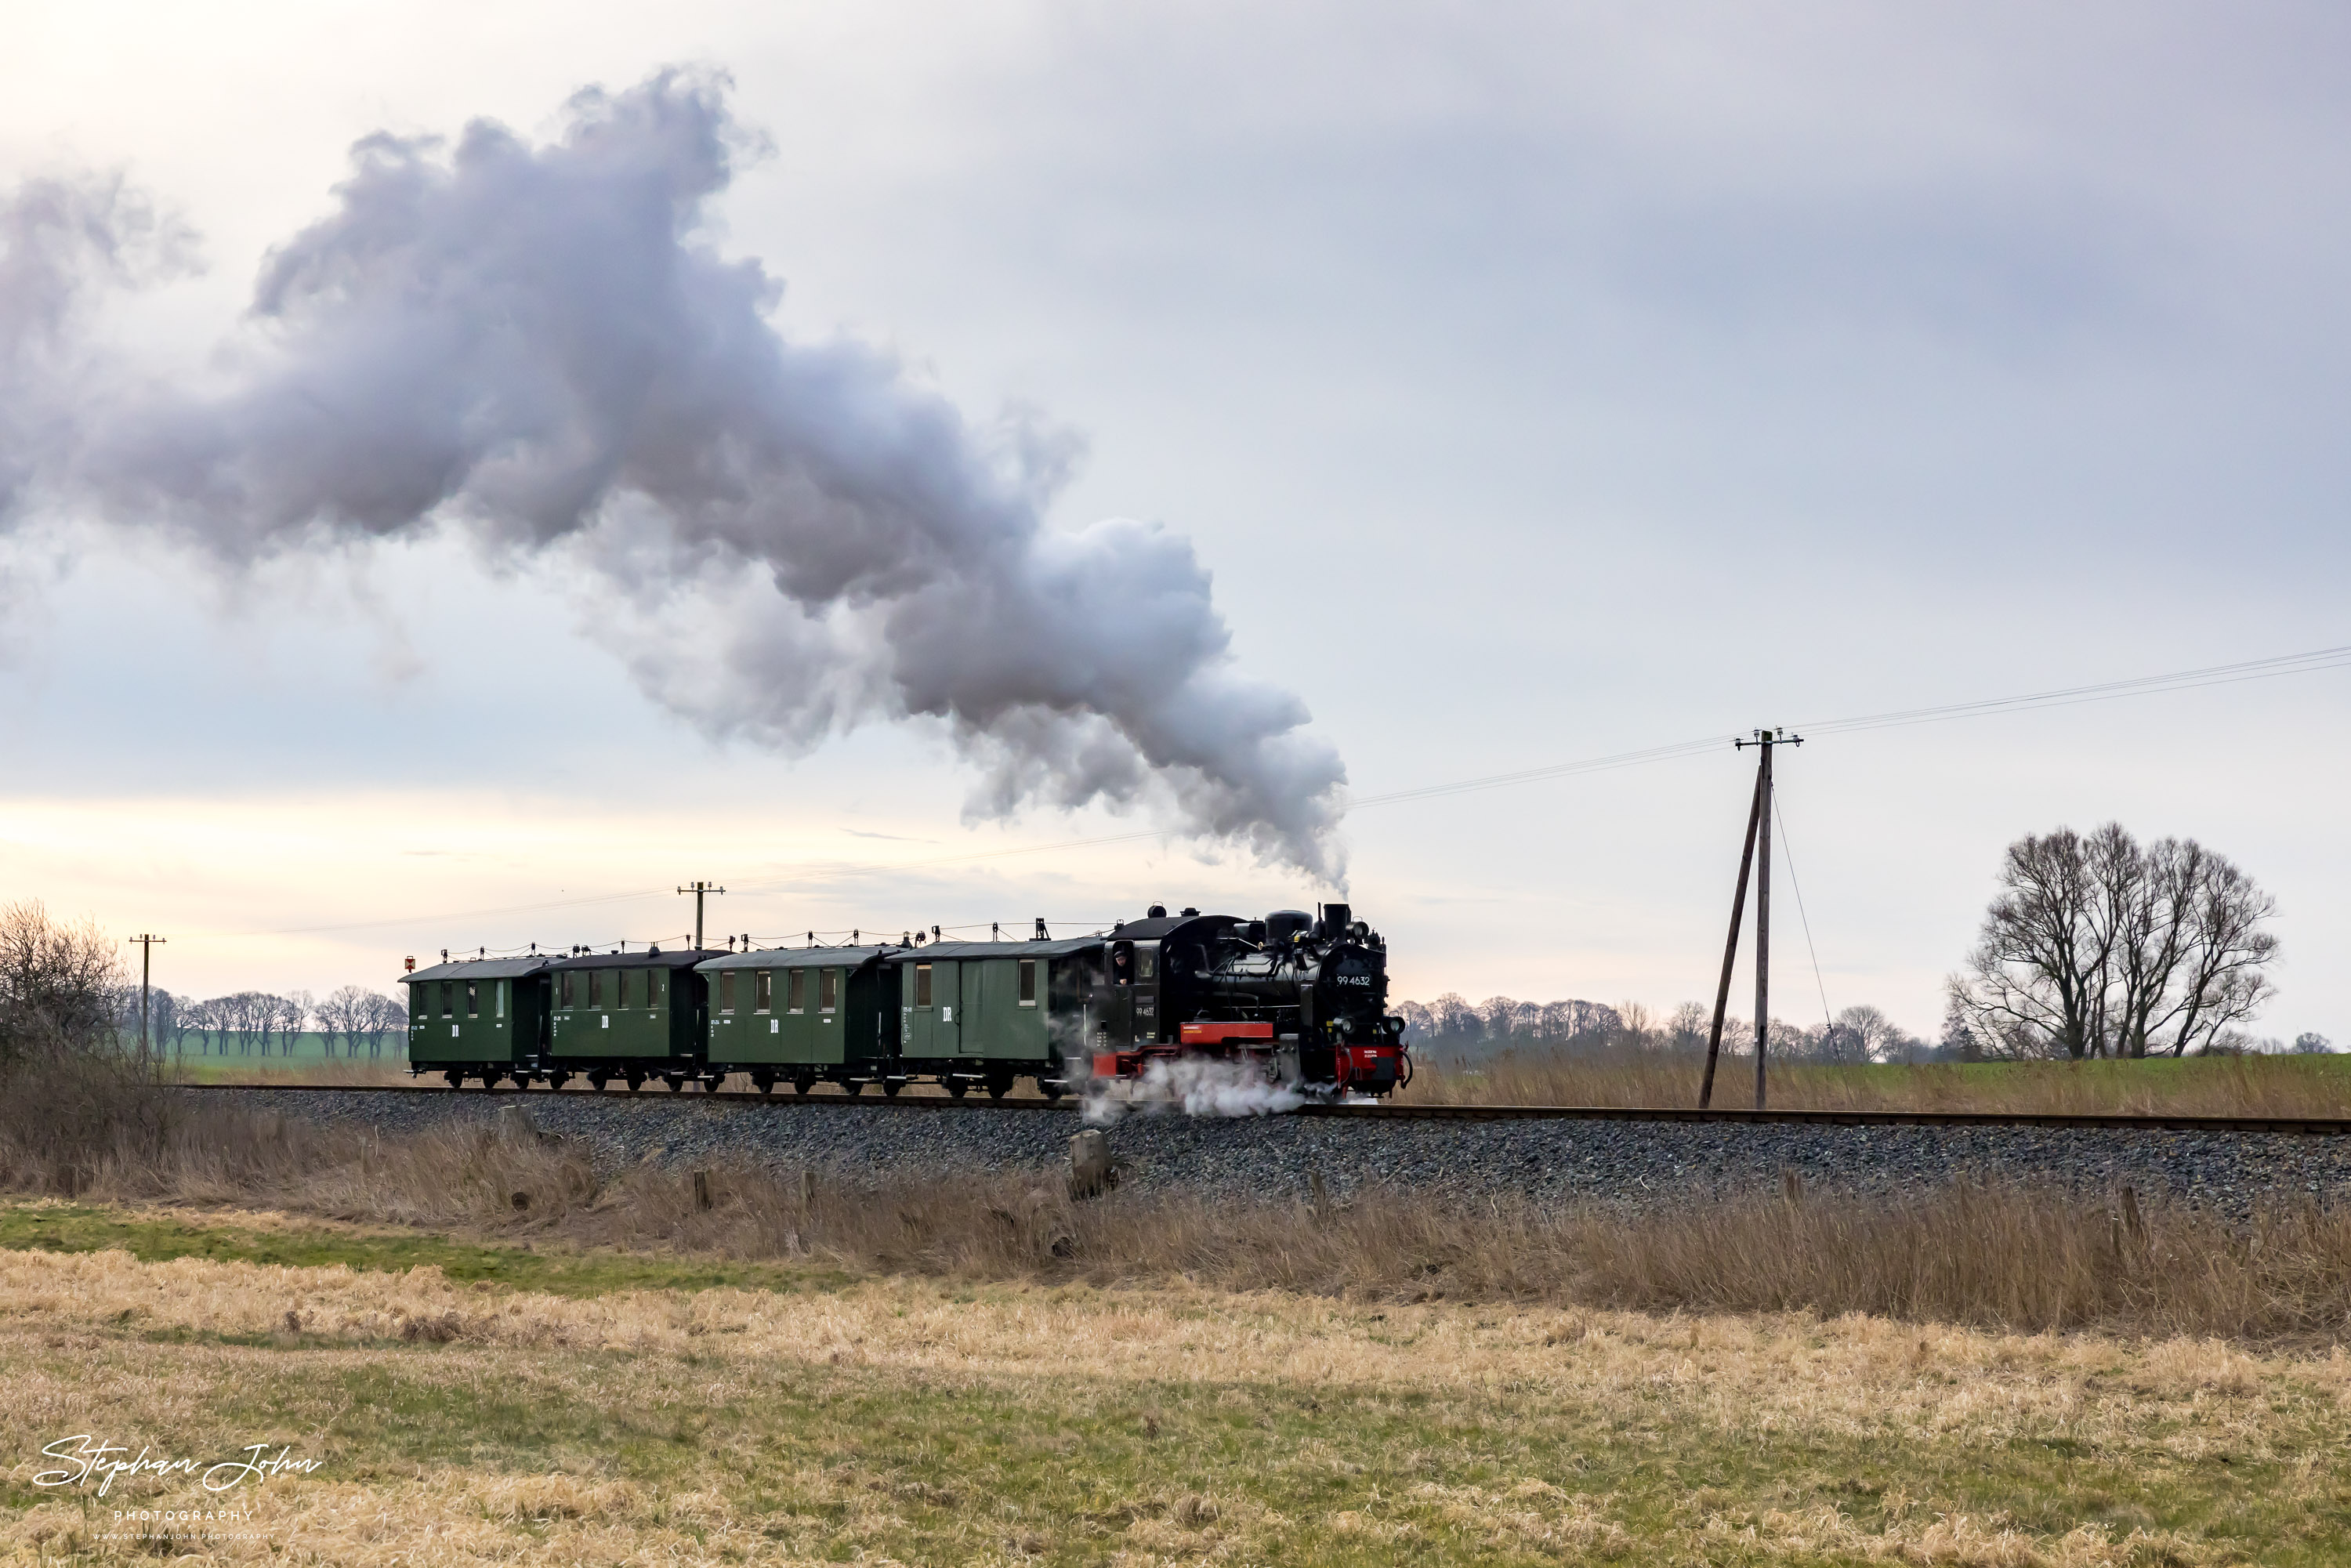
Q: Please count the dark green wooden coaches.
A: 4